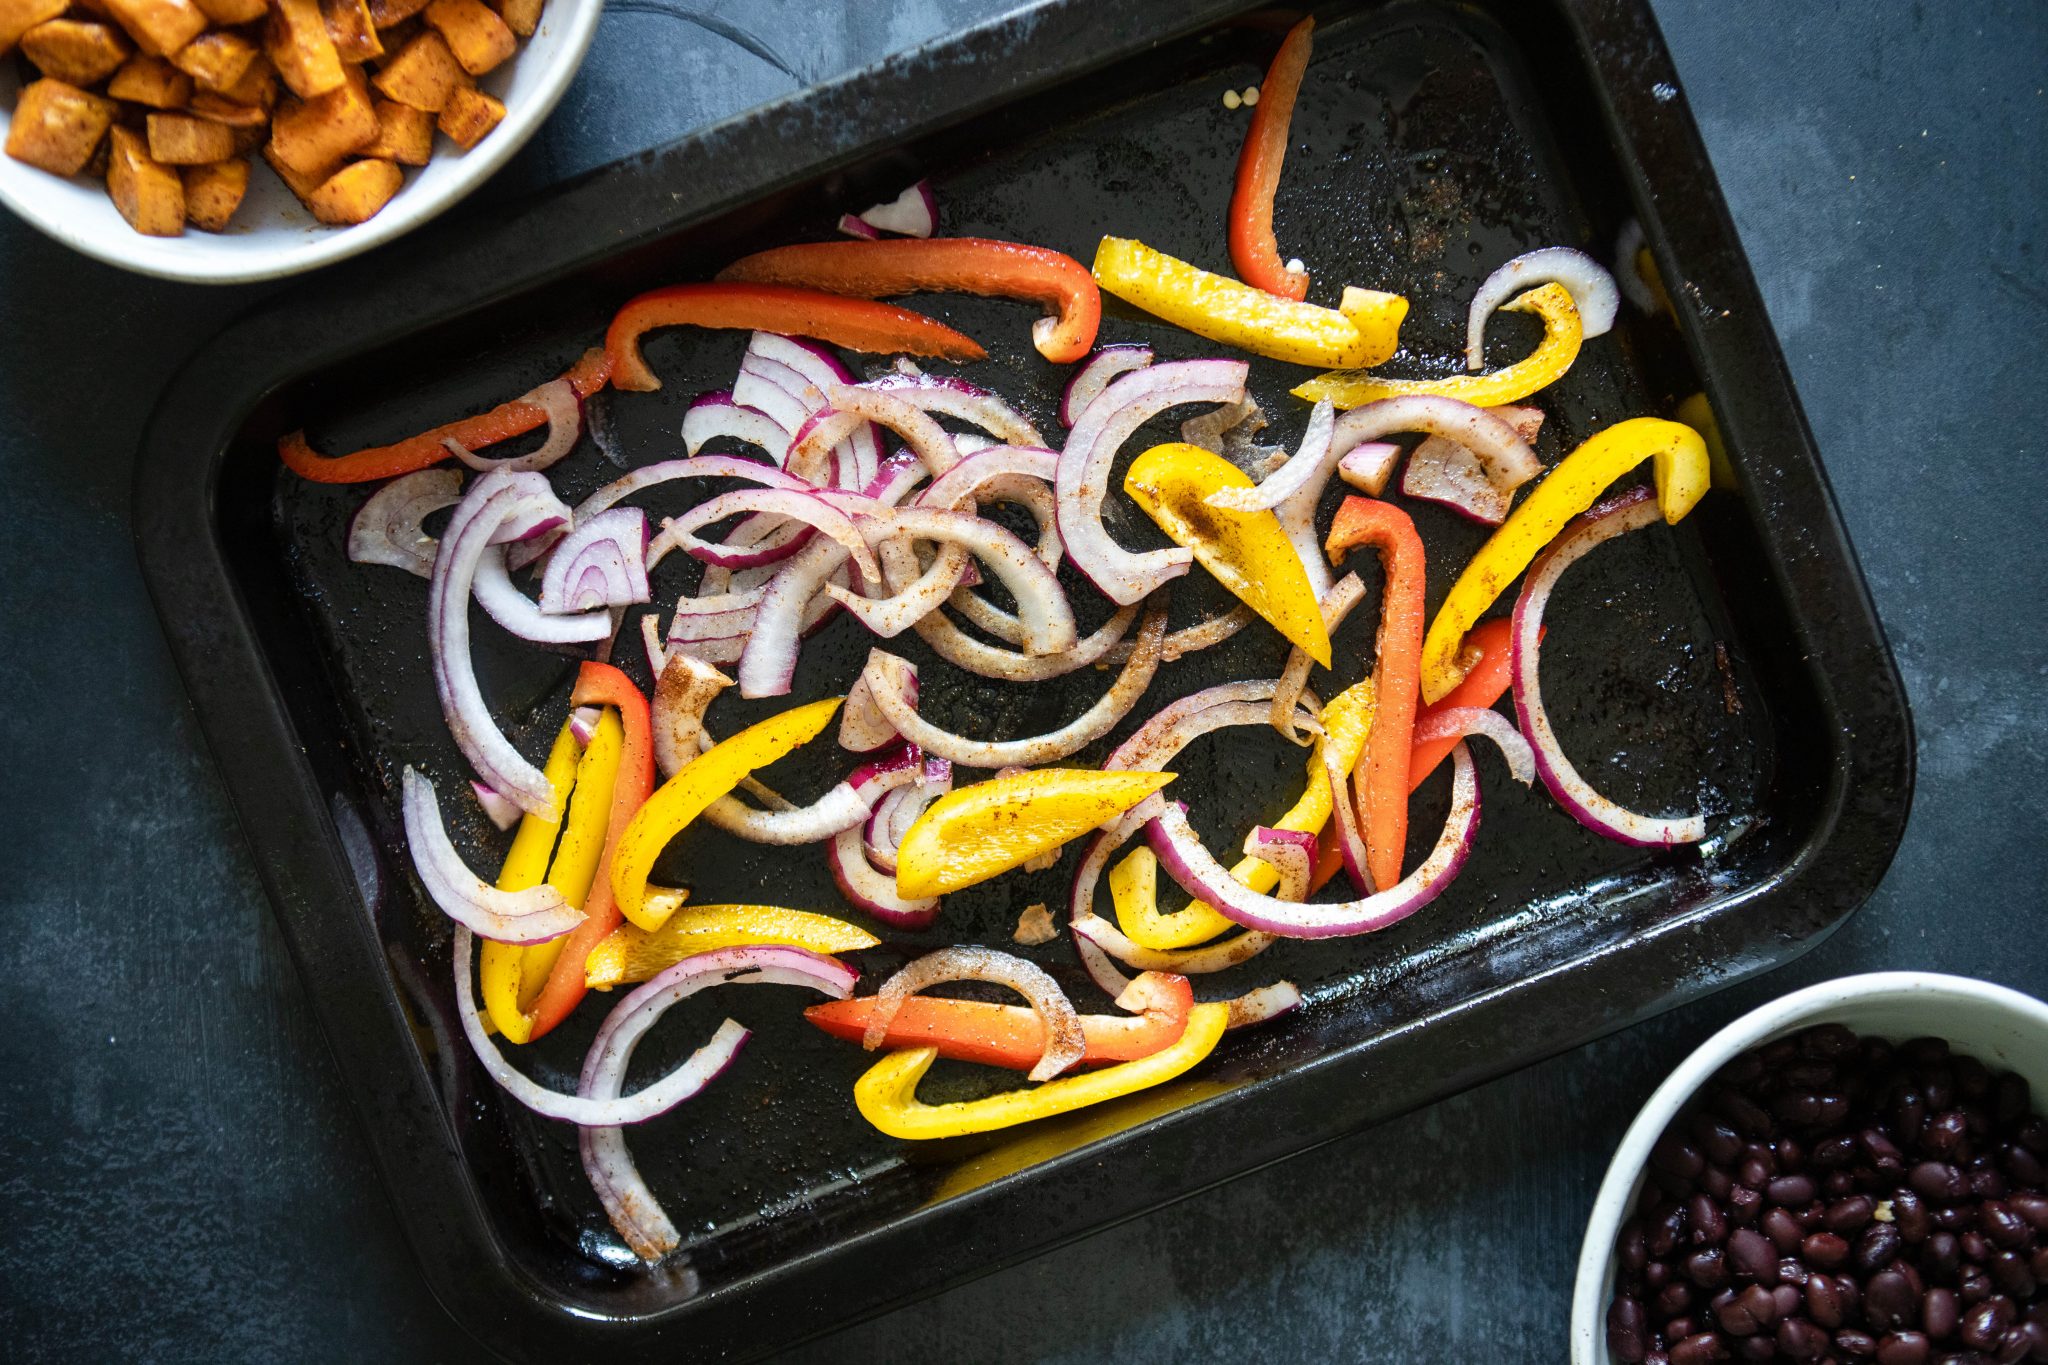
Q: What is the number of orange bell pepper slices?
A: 8